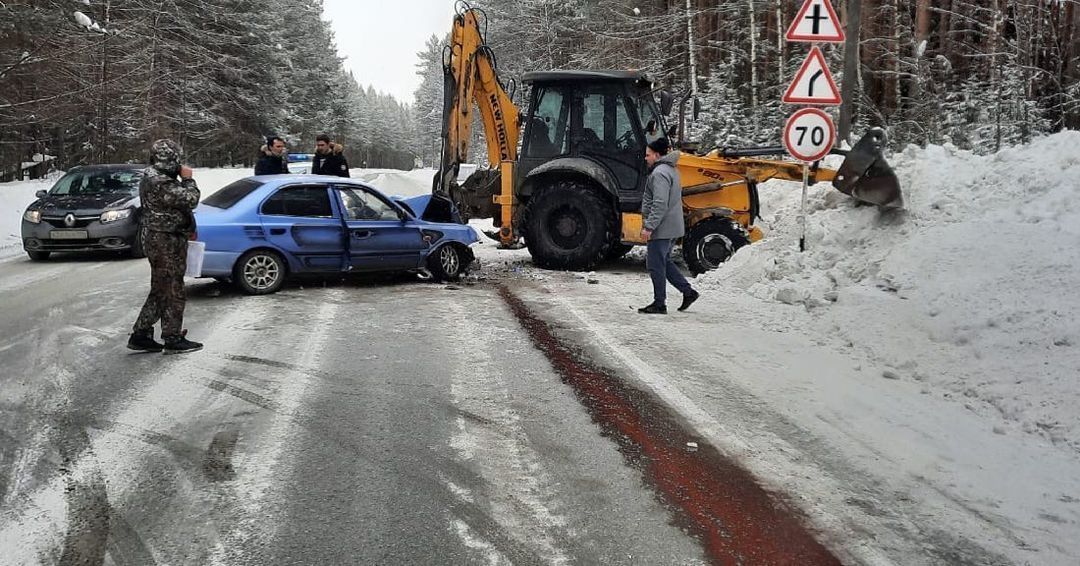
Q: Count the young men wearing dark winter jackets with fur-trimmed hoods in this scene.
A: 2